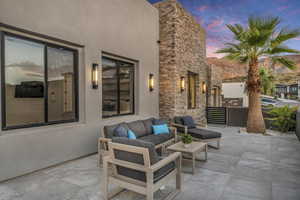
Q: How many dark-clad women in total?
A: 0